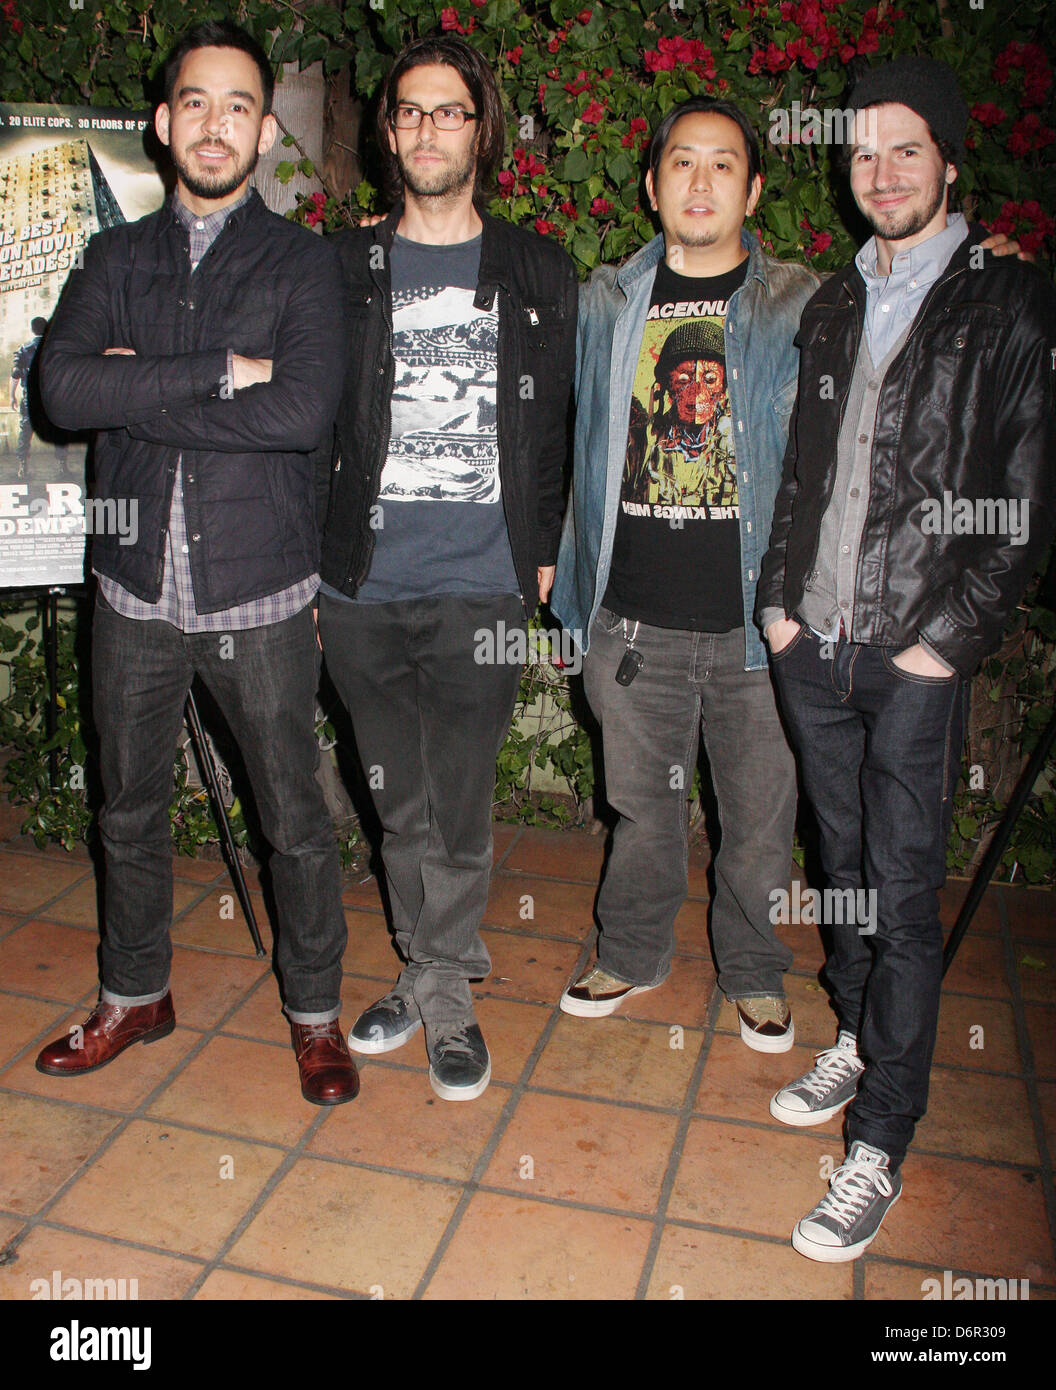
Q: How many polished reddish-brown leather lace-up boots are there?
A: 2